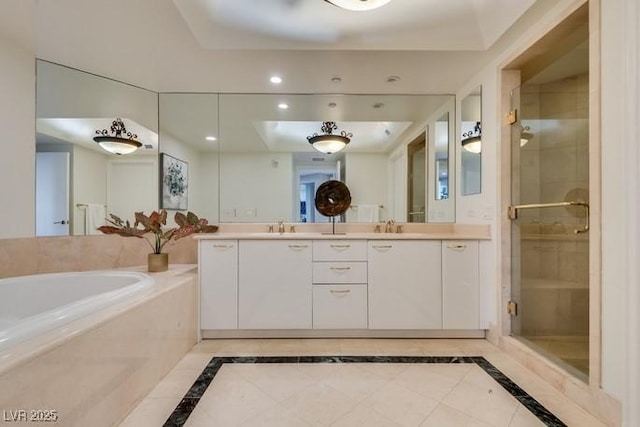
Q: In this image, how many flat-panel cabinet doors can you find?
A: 4